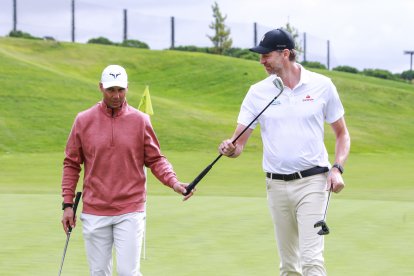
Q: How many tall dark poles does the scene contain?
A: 7